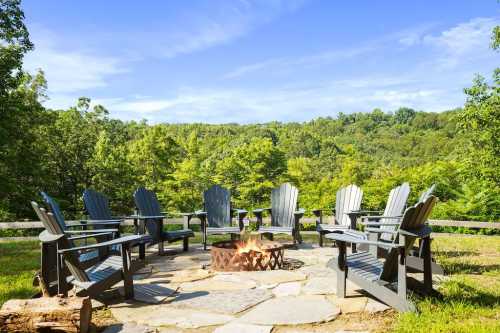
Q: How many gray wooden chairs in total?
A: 10